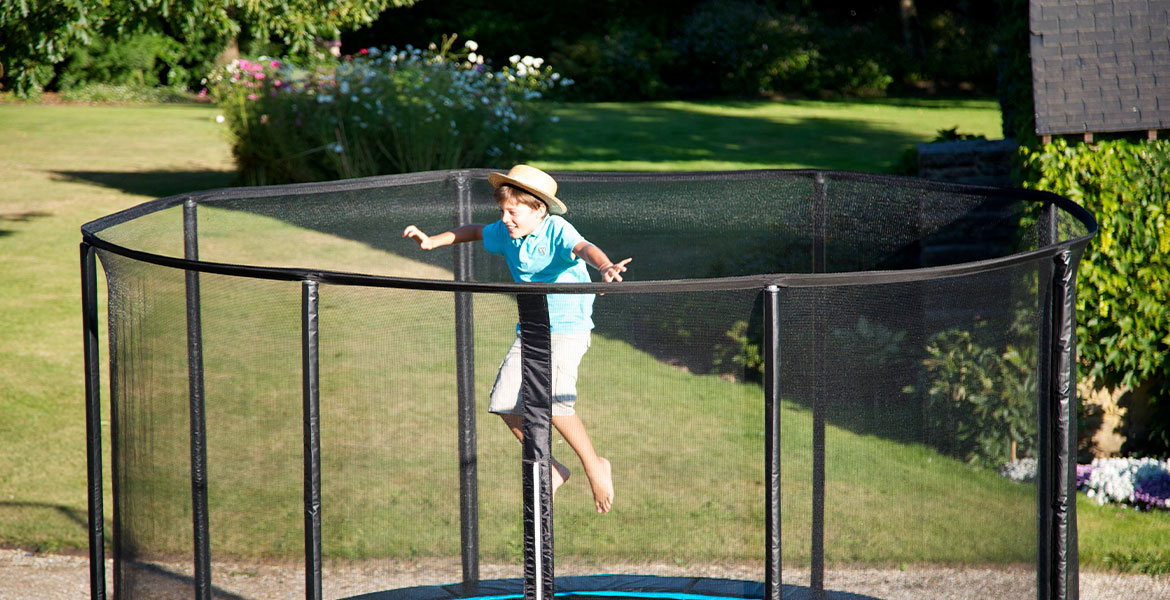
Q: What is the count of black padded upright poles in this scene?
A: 8